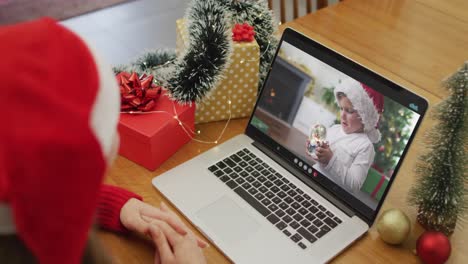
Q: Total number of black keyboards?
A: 1